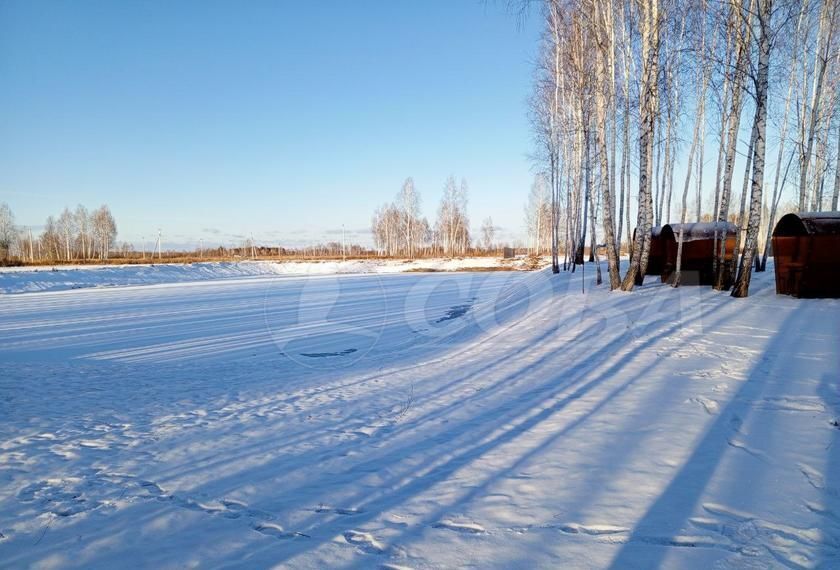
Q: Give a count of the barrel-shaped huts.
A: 3